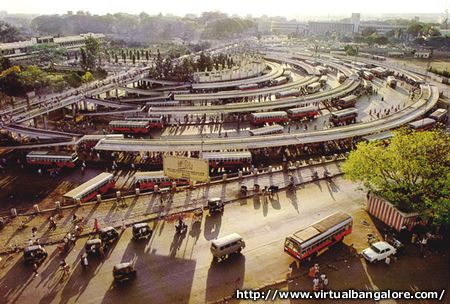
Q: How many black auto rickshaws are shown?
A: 6